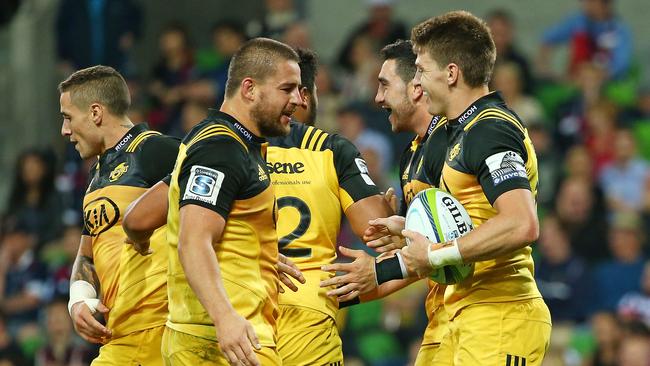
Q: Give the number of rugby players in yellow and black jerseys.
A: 5